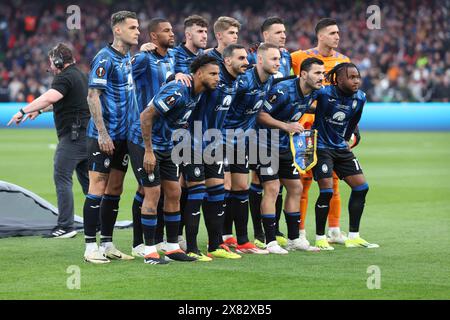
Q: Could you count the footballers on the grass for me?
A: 11